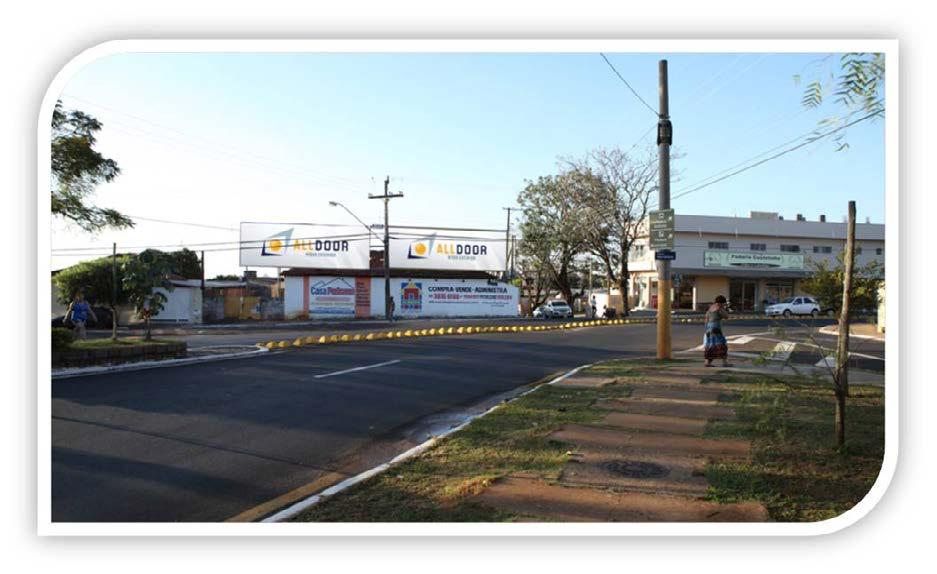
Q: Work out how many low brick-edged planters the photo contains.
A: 1